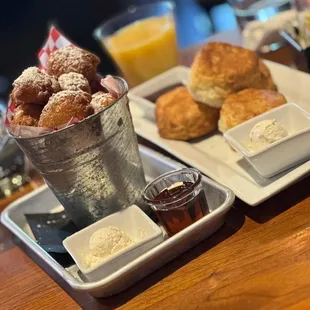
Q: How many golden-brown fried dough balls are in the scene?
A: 6